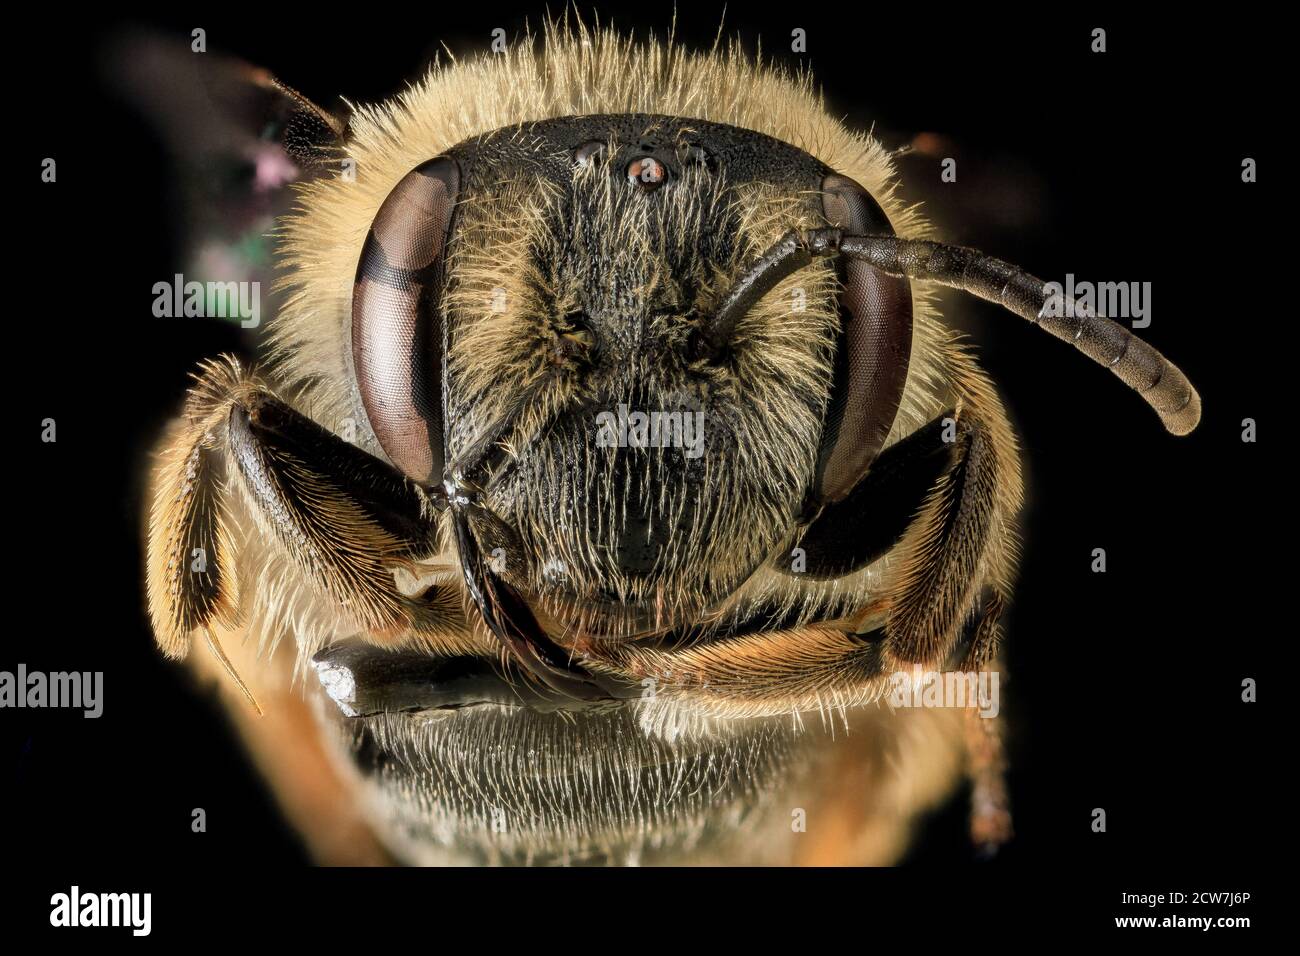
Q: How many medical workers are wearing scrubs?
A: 0